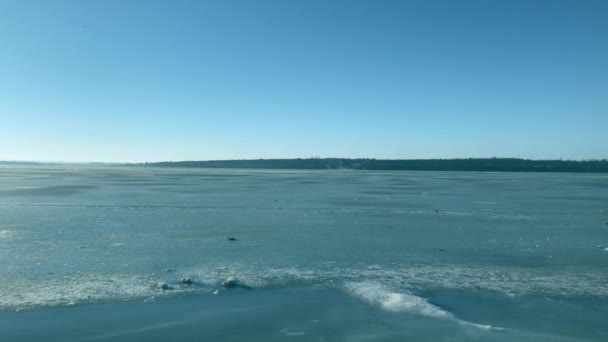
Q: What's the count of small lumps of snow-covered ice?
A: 3